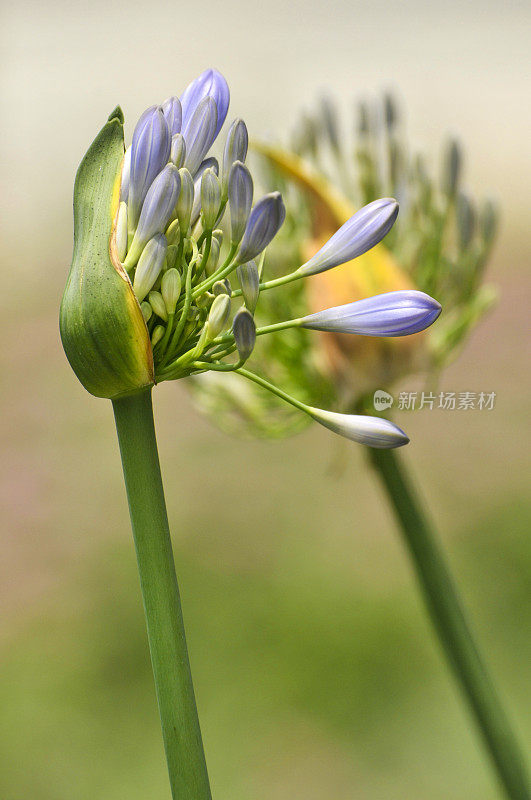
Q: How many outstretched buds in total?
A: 3